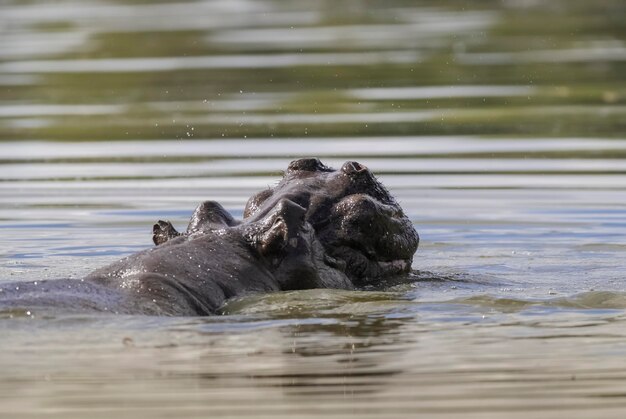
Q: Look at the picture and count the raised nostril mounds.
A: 2